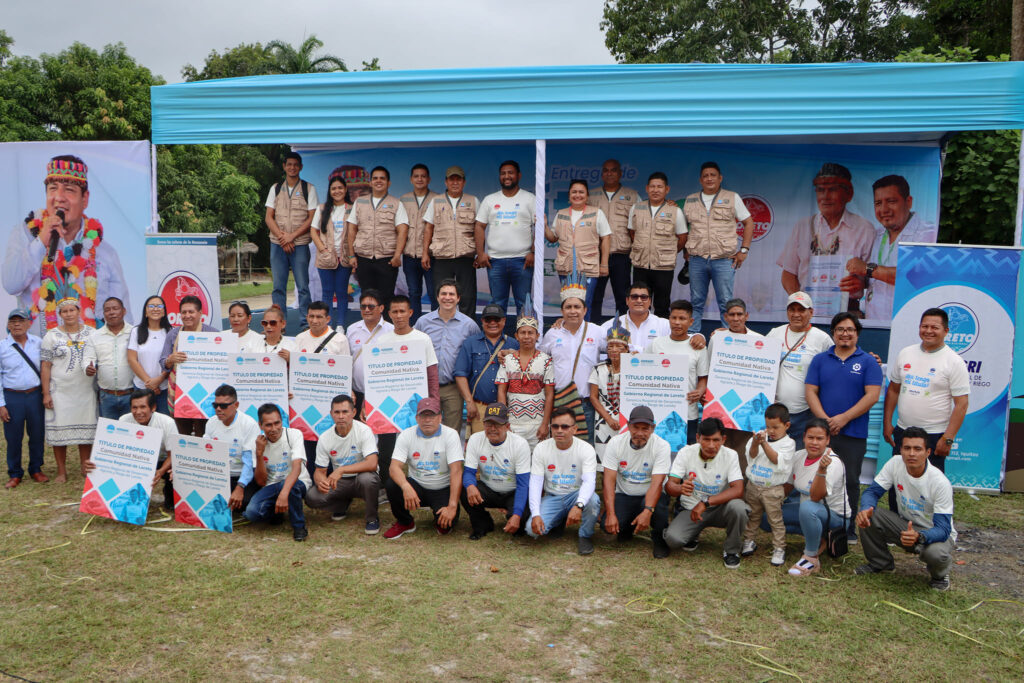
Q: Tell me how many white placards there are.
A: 8